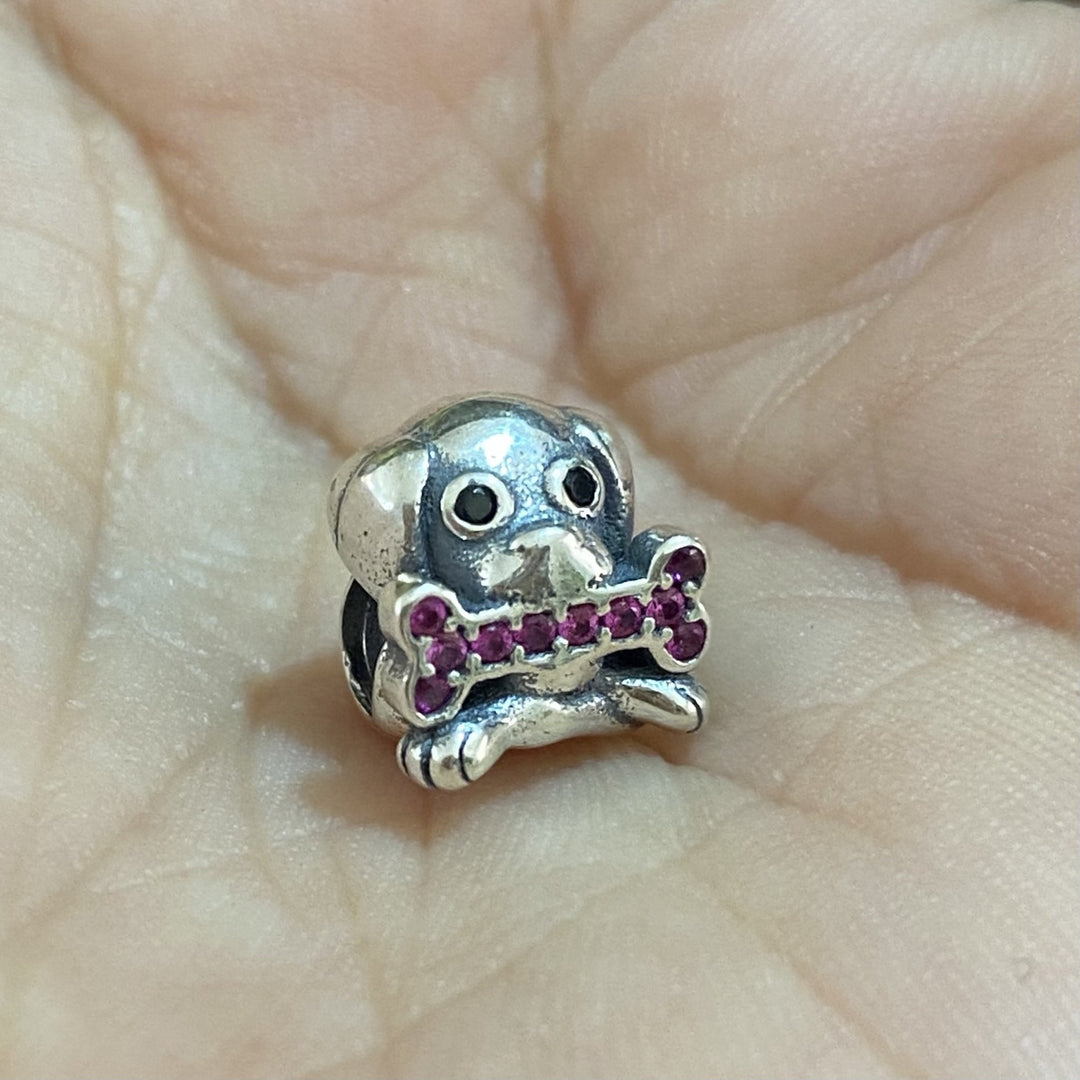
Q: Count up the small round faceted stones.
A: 12